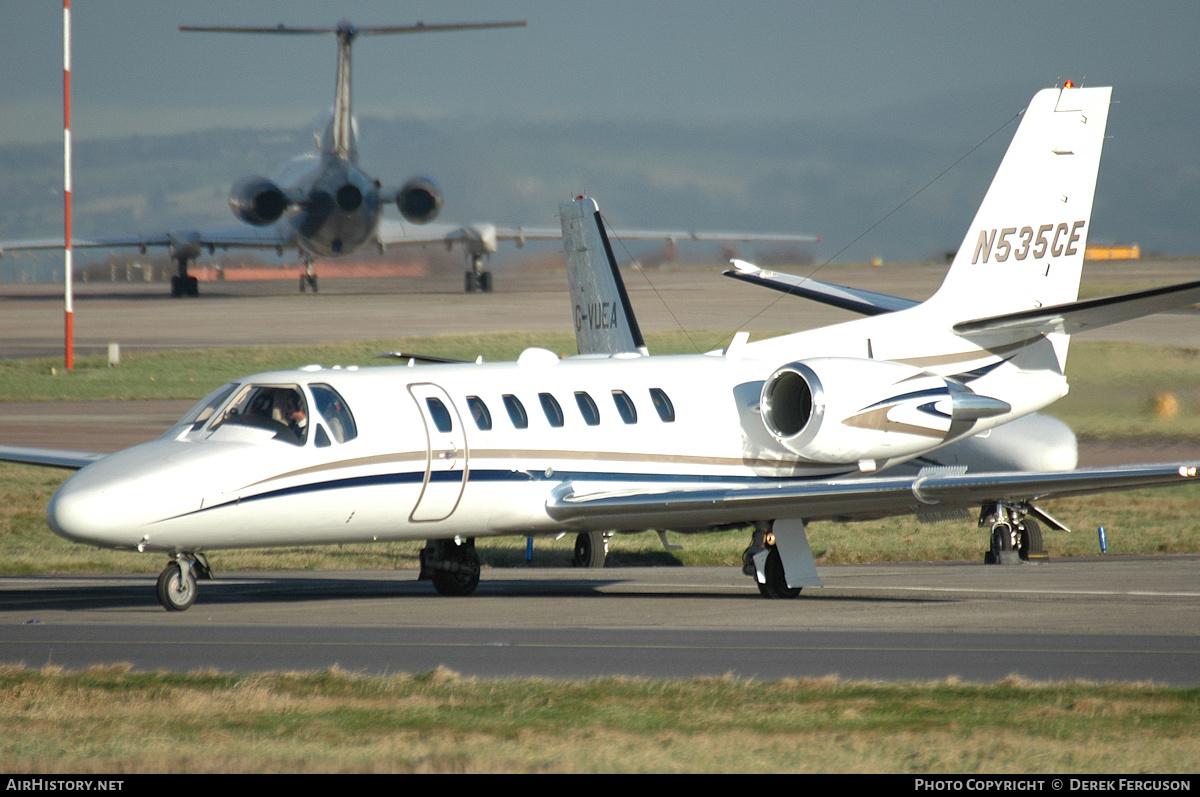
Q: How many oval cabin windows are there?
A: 7